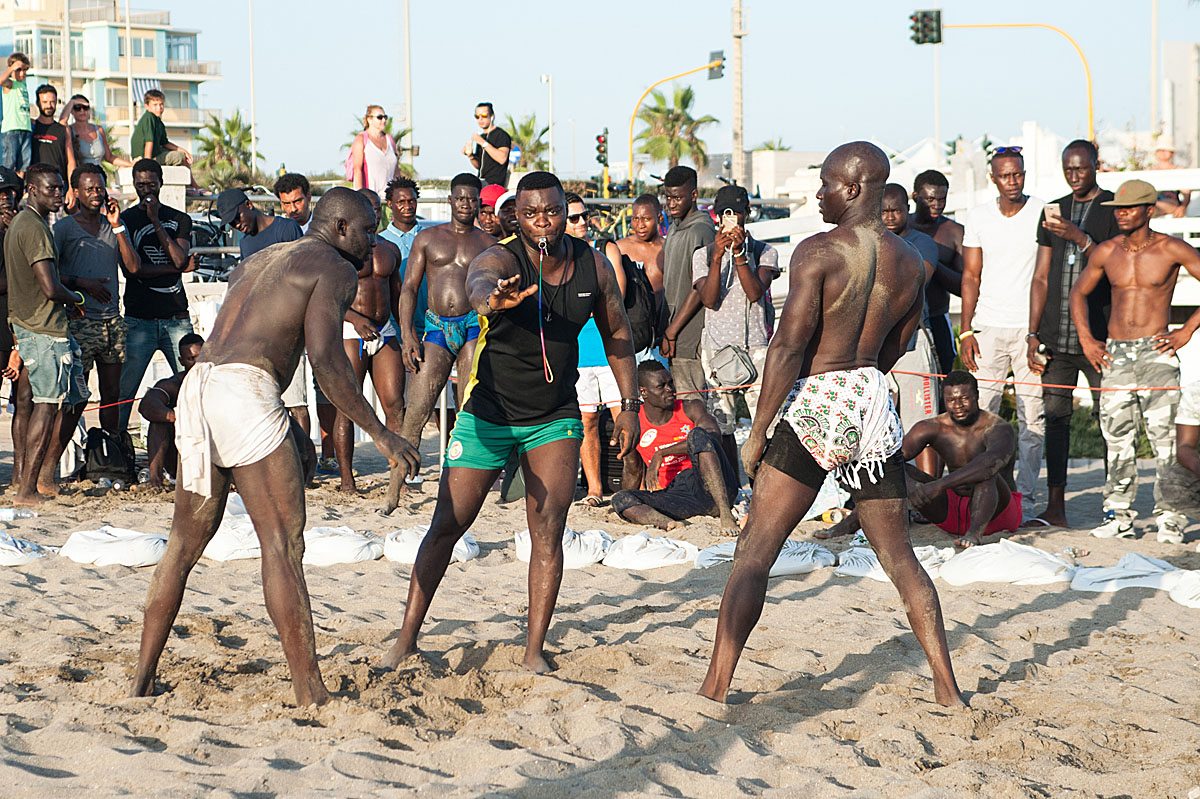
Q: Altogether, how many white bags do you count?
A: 12